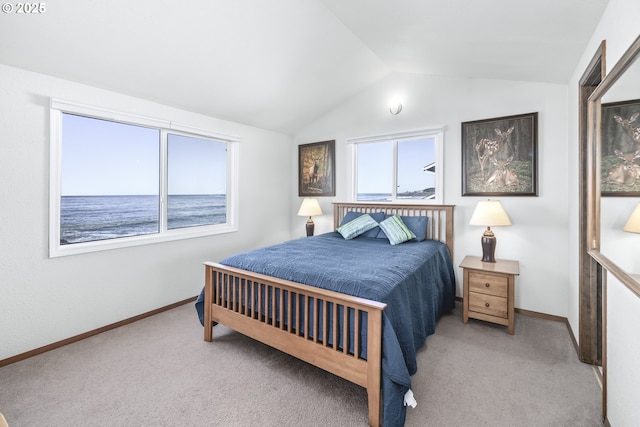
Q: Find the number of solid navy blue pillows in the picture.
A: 2